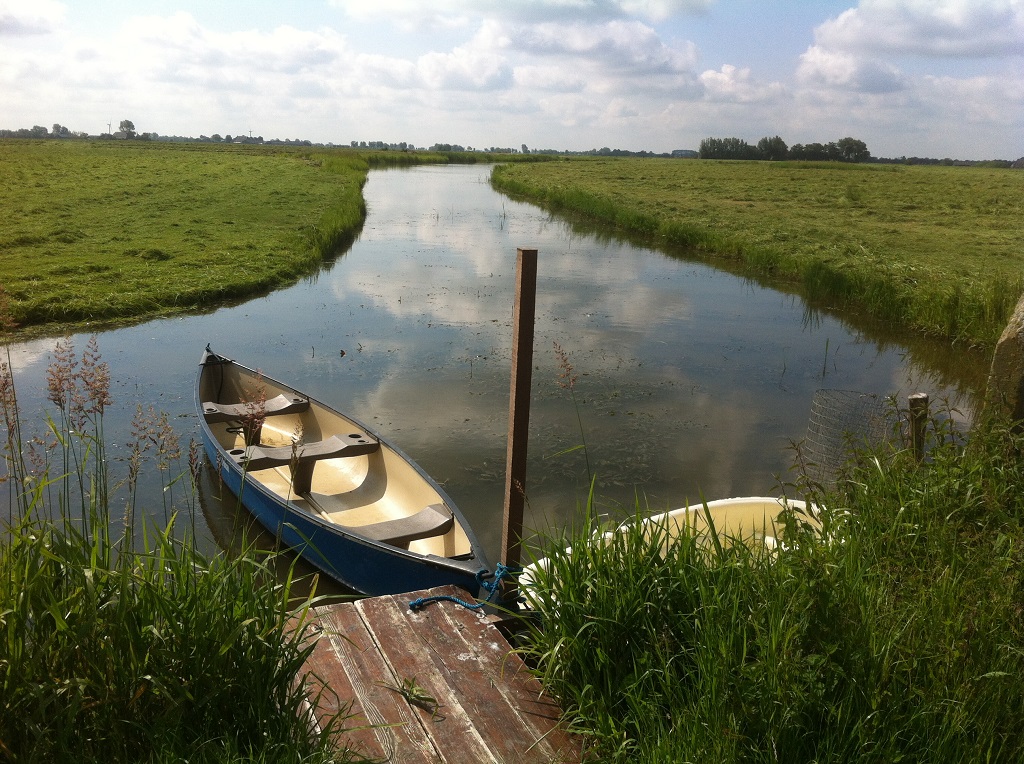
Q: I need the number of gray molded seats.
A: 3